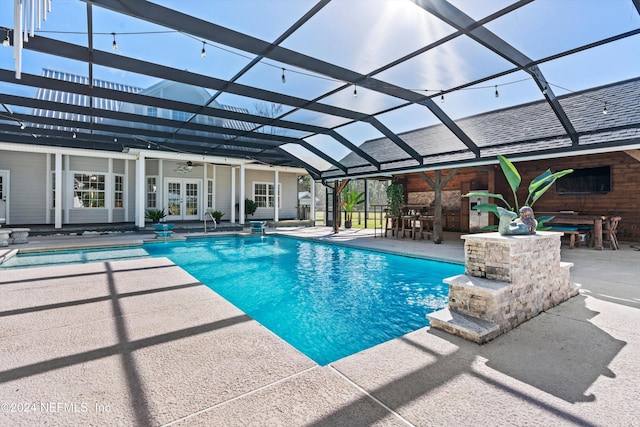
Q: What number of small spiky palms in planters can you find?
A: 2